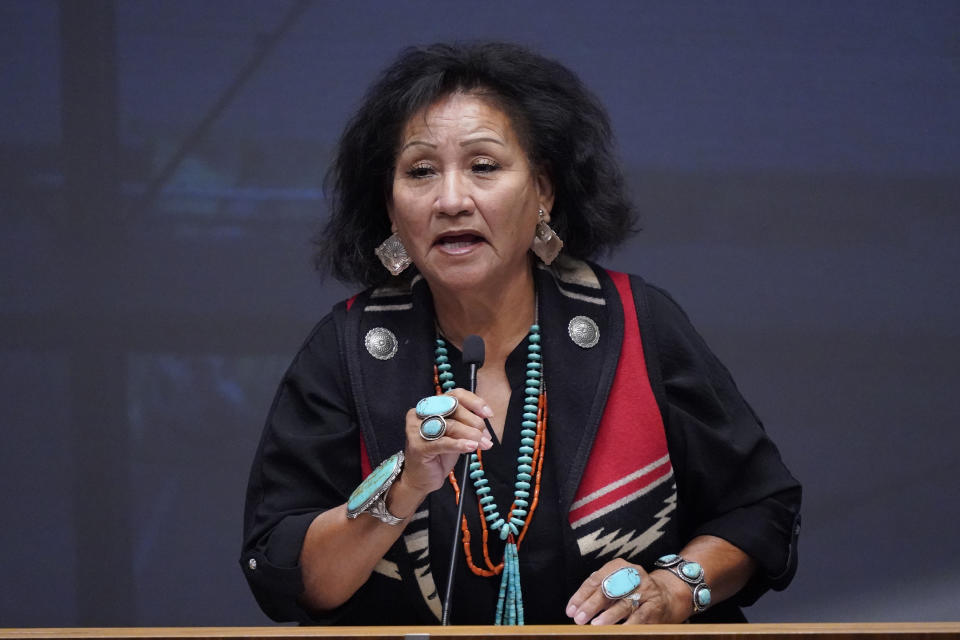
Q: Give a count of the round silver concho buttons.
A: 2